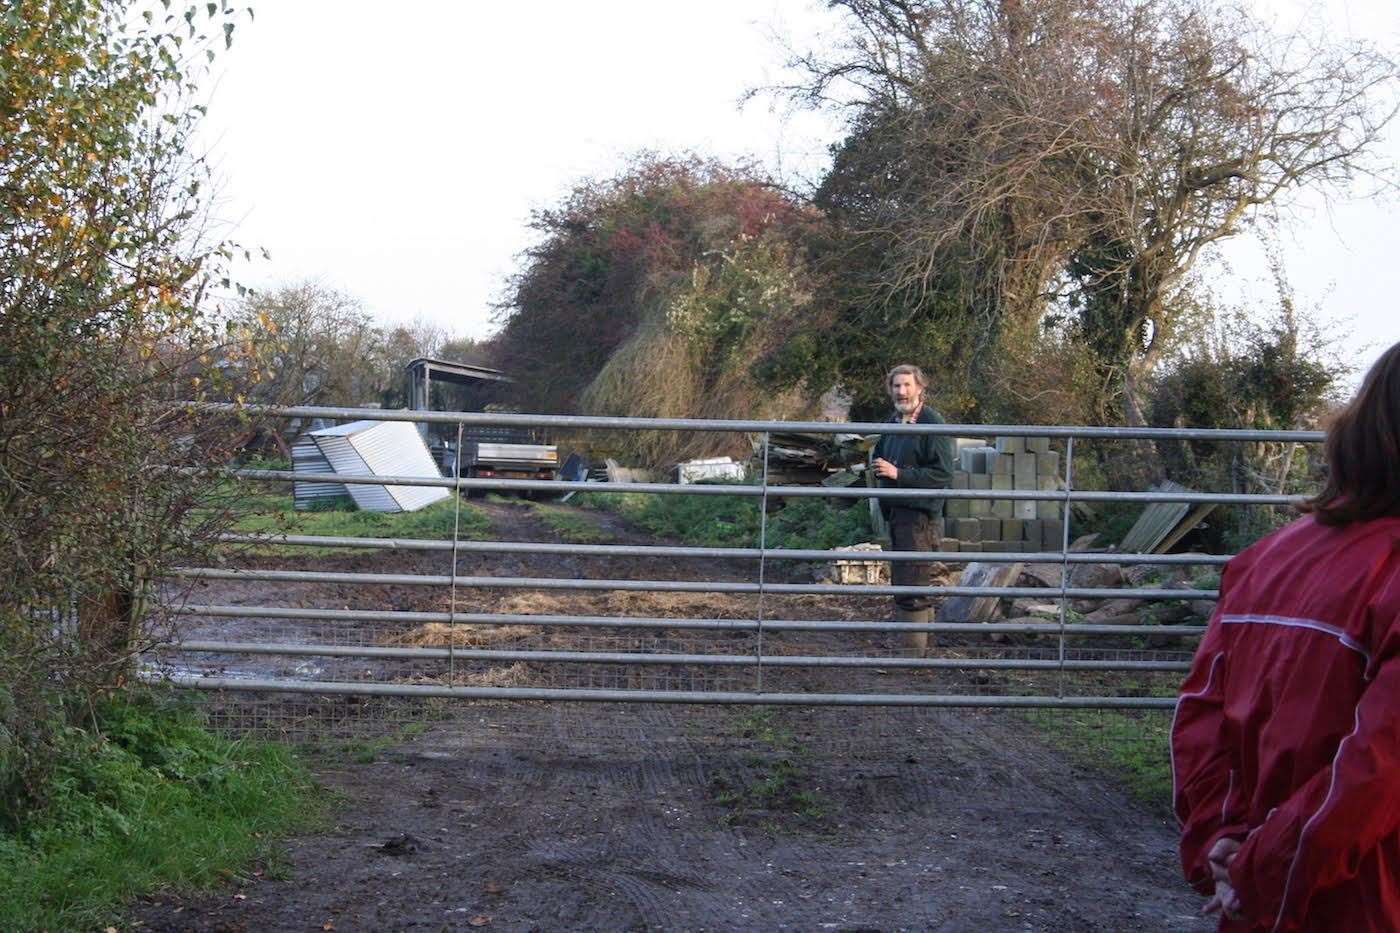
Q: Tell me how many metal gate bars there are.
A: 7